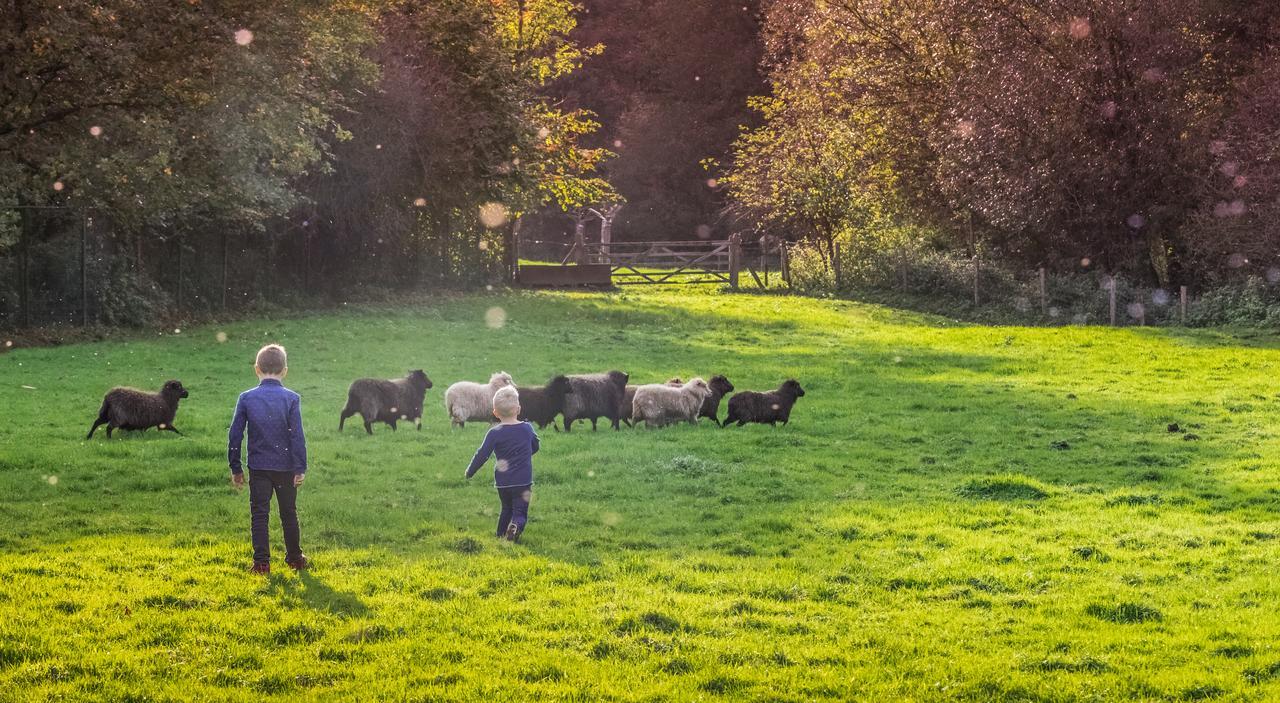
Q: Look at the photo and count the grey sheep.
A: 2